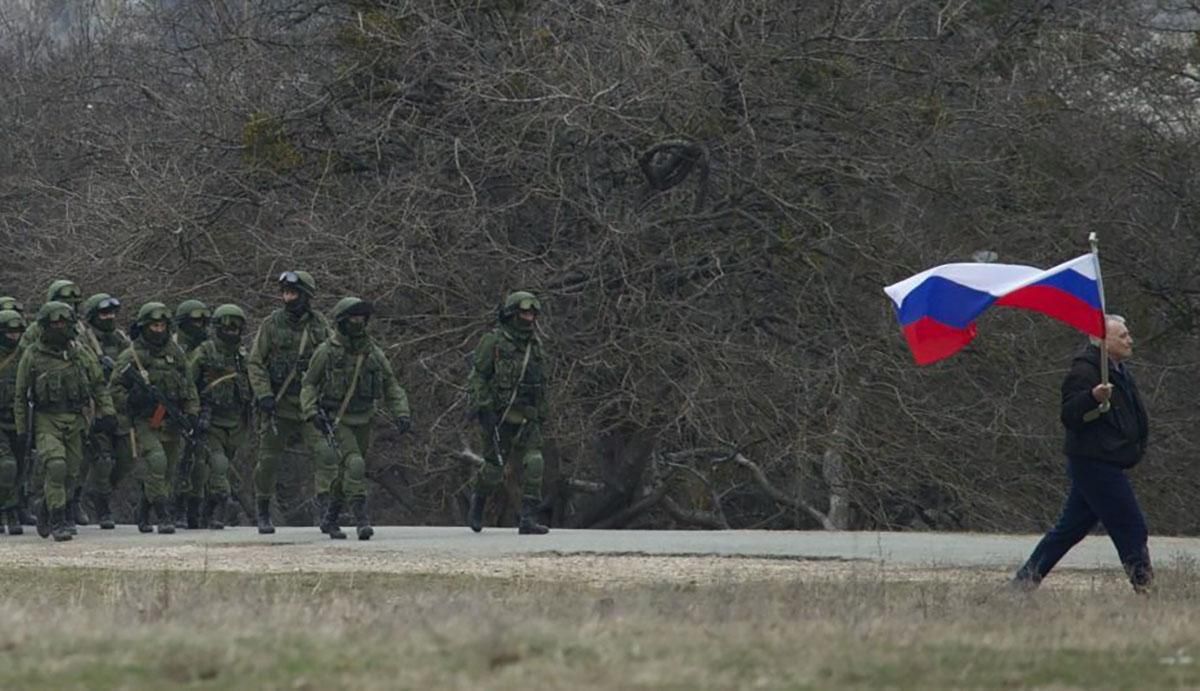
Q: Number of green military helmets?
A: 11